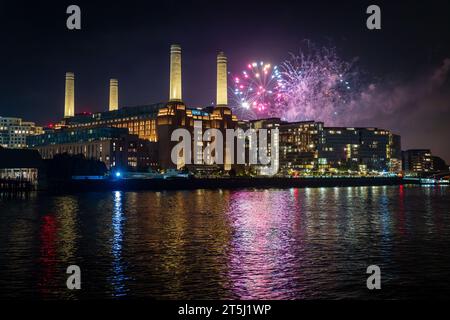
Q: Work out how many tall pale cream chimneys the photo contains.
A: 4